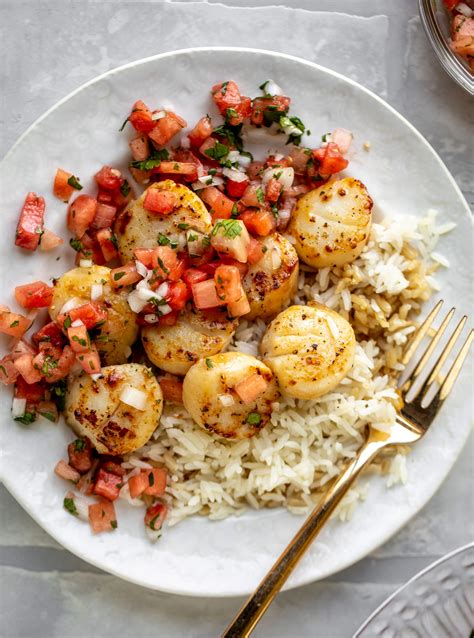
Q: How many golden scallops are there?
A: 8